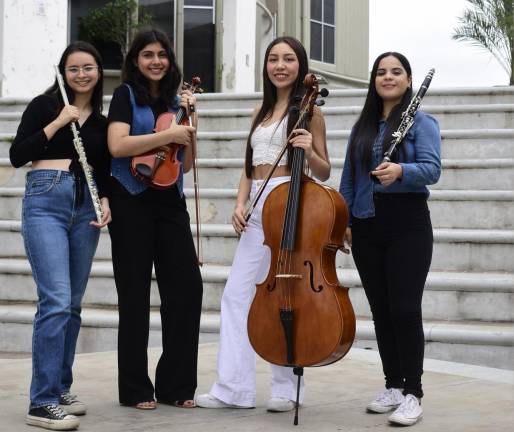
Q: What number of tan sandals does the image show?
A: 2